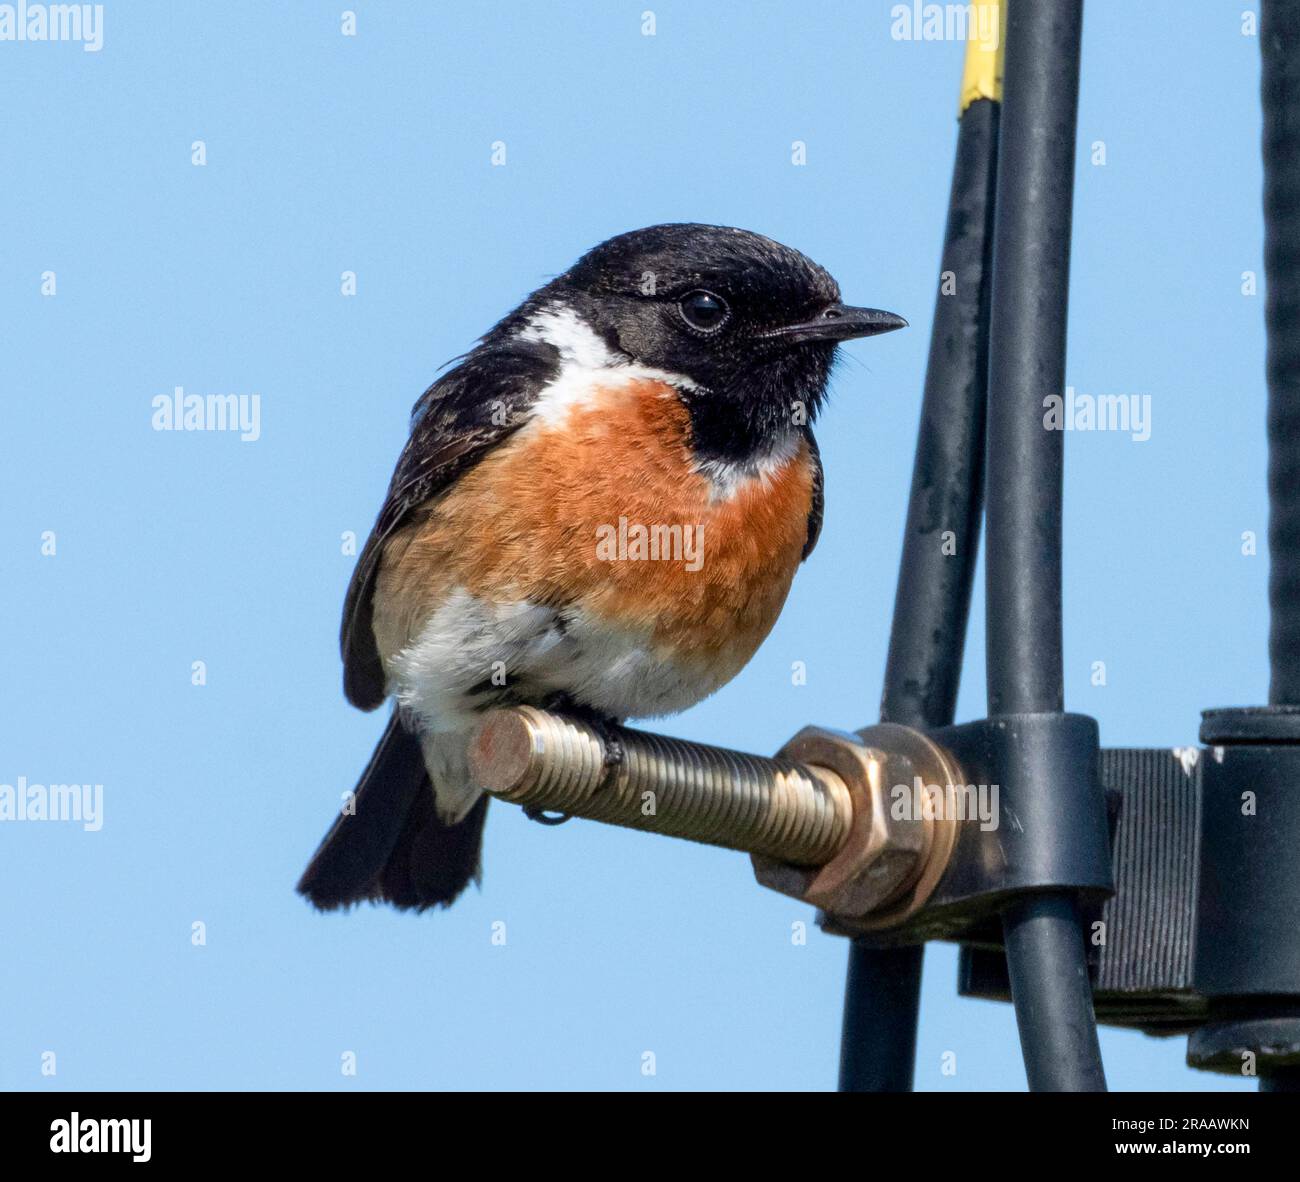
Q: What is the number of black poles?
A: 3